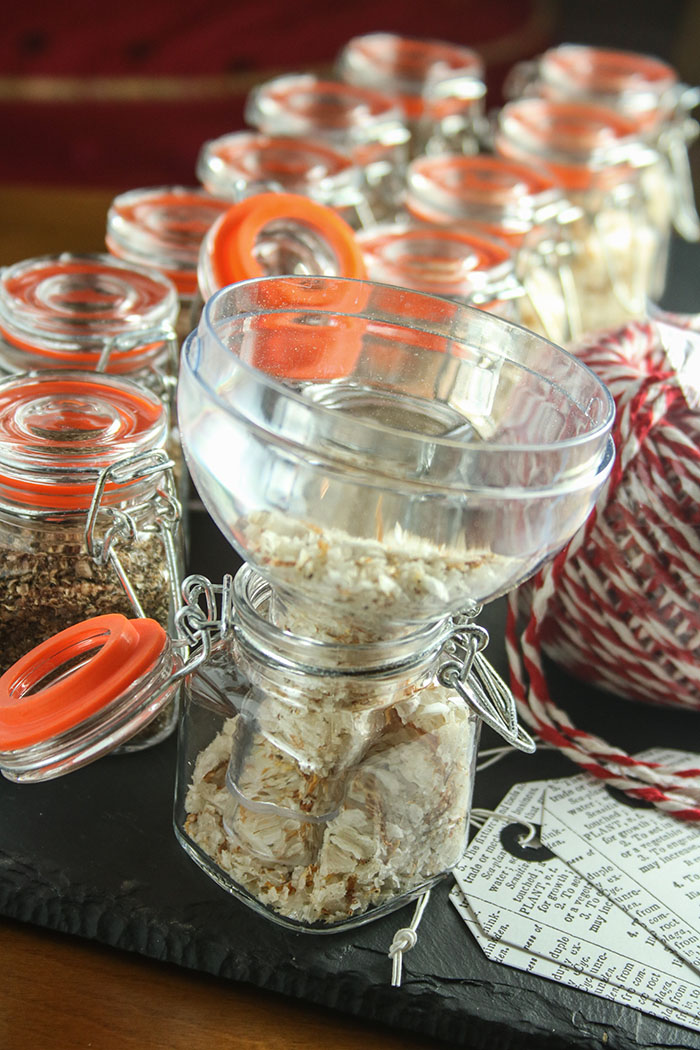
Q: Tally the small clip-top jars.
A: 12